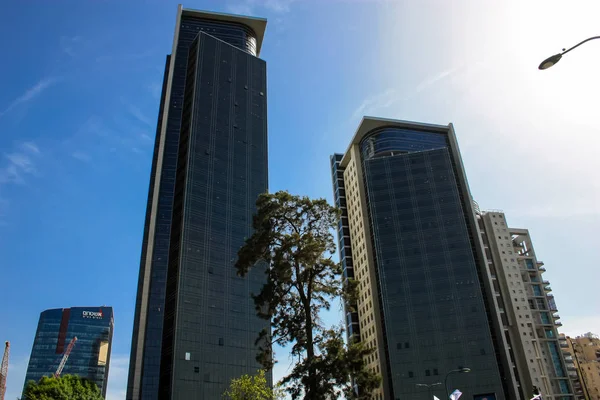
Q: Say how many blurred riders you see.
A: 0